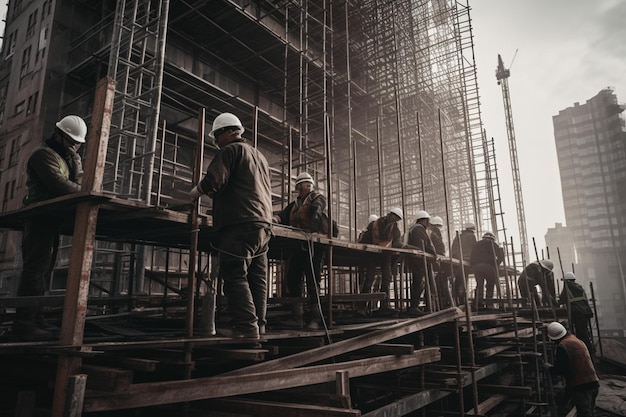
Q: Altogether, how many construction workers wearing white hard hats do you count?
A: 12